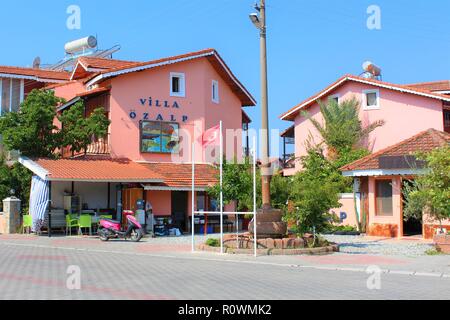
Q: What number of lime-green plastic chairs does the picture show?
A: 4